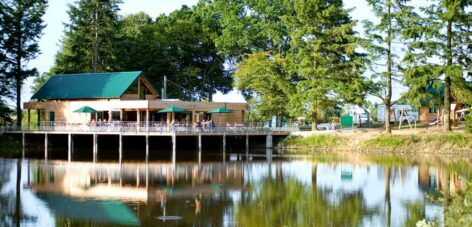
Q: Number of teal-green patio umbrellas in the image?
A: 3